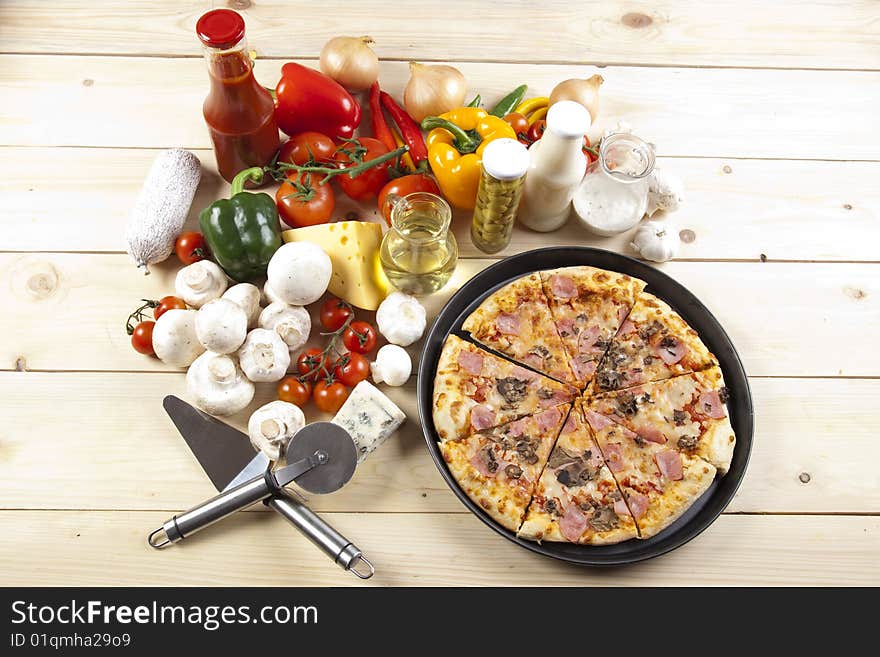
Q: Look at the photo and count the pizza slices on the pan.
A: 8